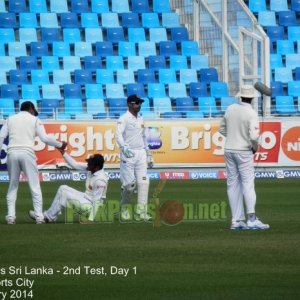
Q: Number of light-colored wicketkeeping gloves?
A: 2